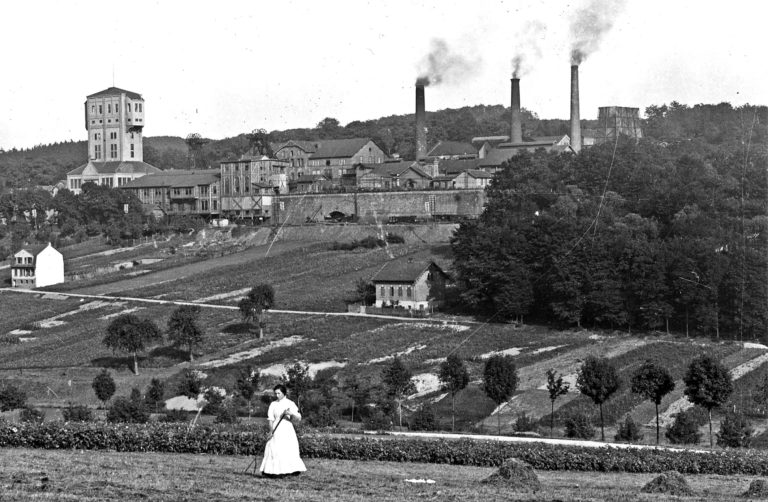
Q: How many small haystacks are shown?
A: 3